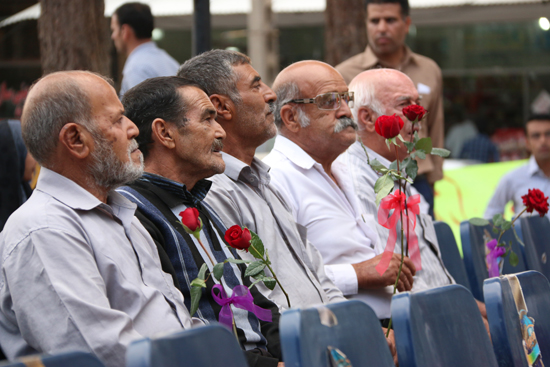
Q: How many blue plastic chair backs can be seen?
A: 8